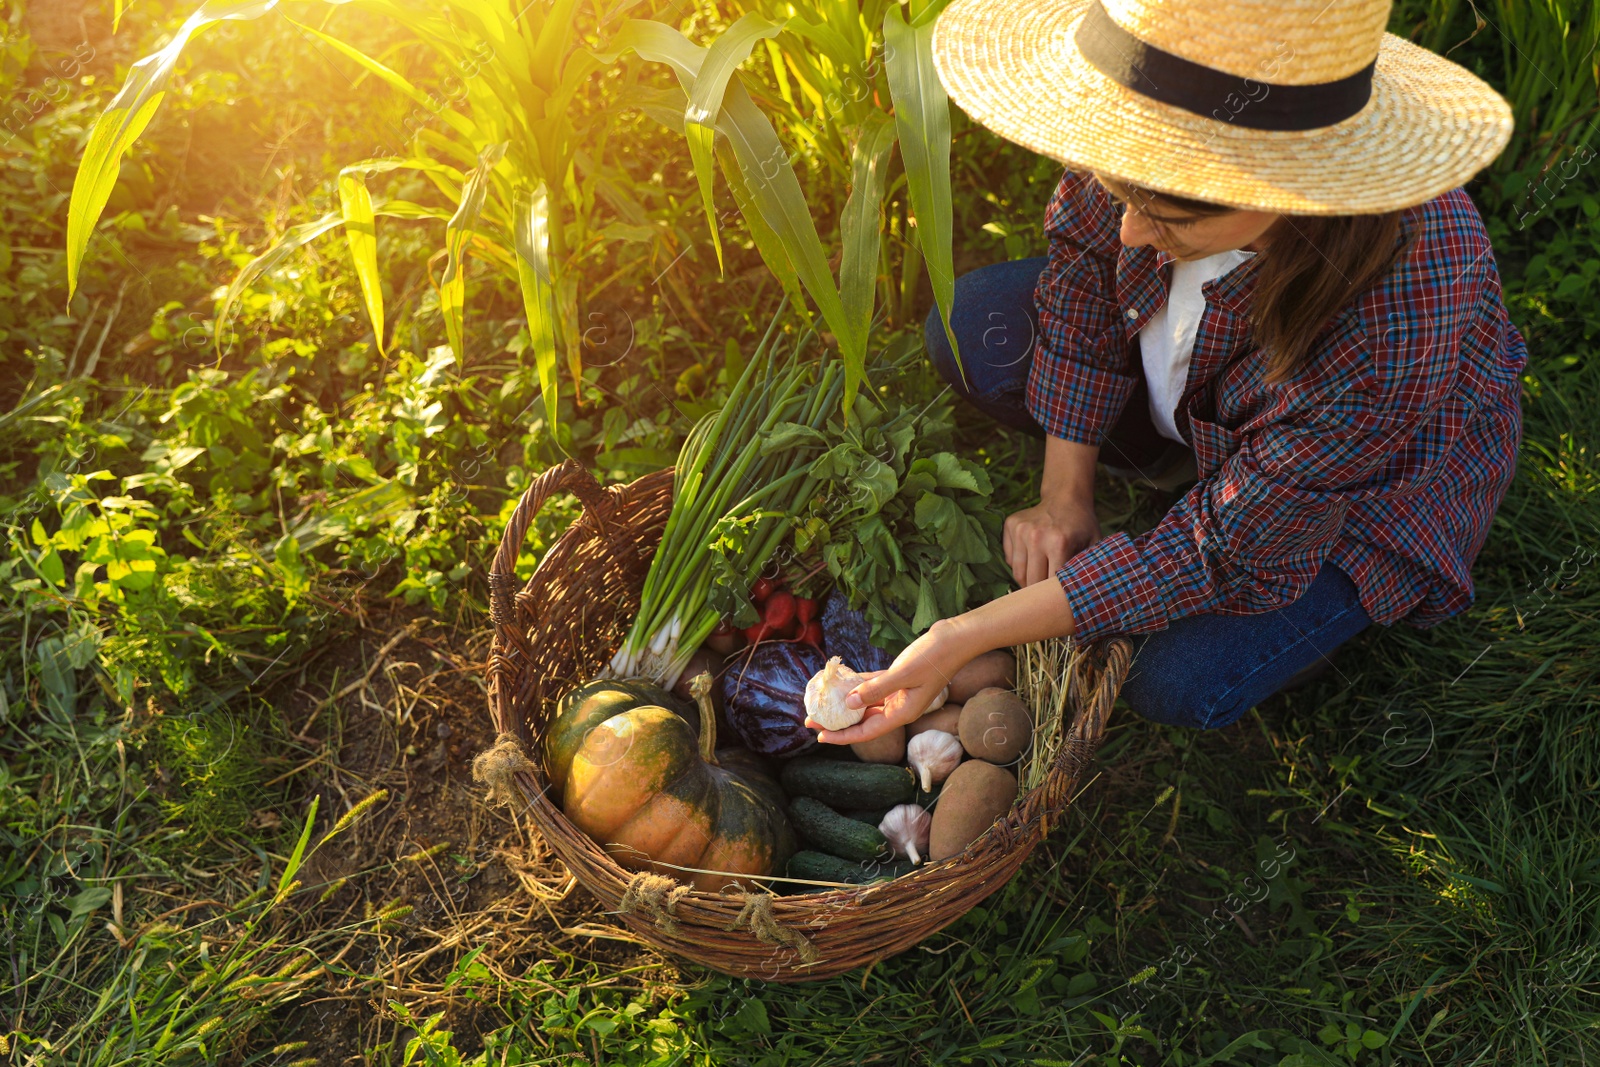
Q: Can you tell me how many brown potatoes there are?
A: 5